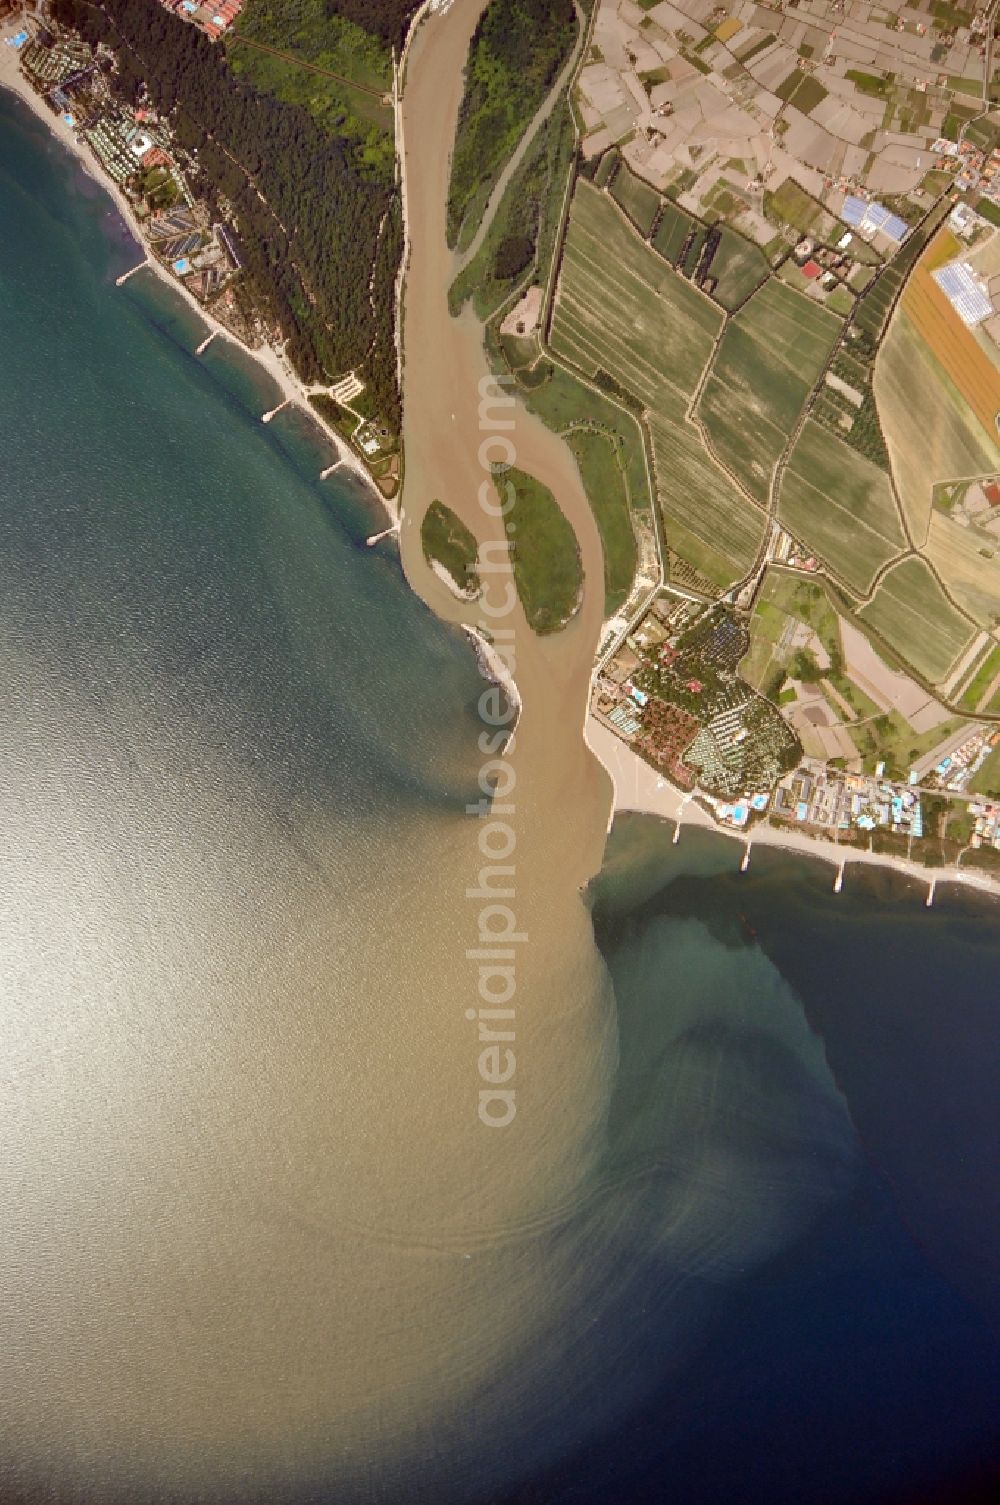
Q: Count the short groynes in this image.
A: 9